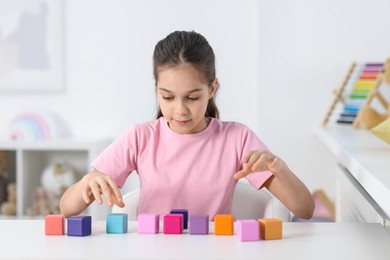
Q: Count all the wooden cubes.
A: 10